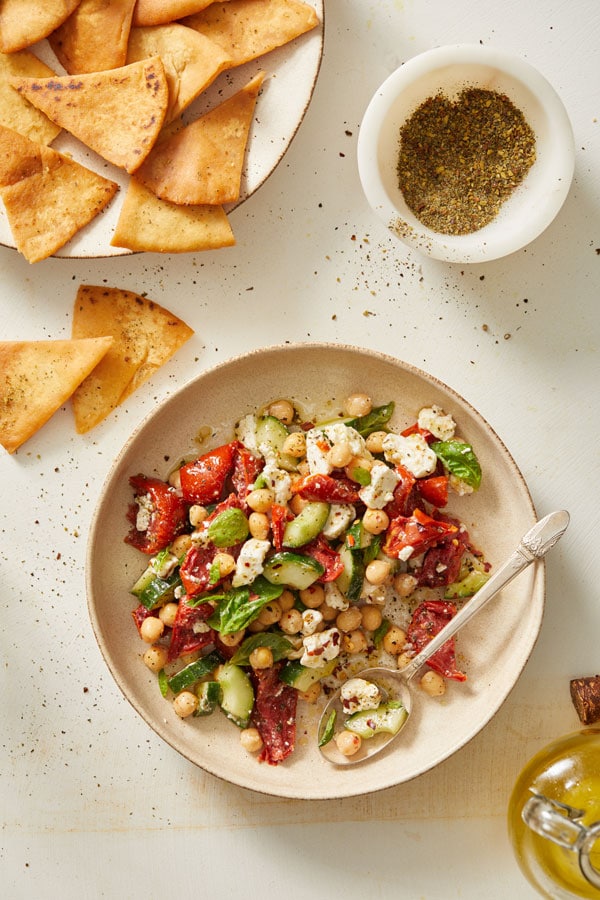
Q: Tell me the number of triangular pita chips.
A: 12